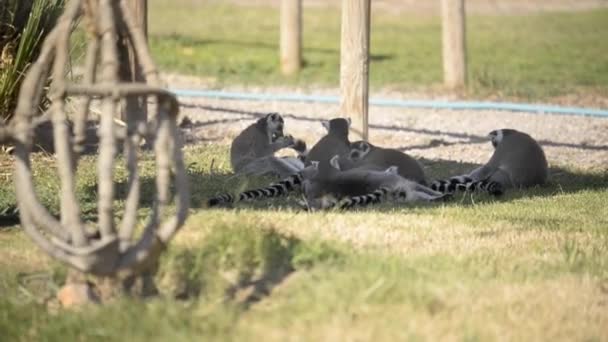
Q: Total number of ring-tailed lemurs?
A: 5